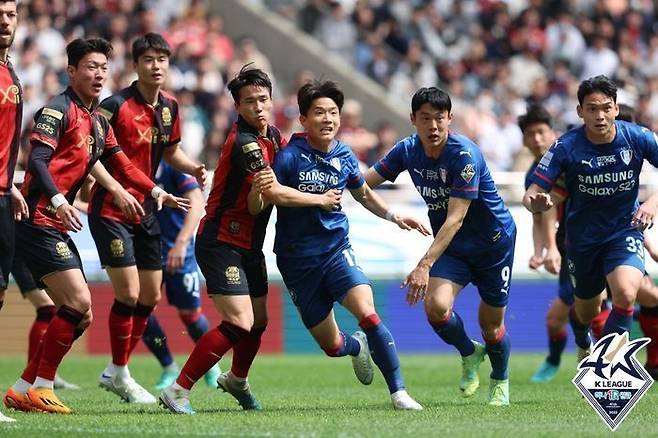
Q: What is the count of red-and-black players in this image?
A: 4